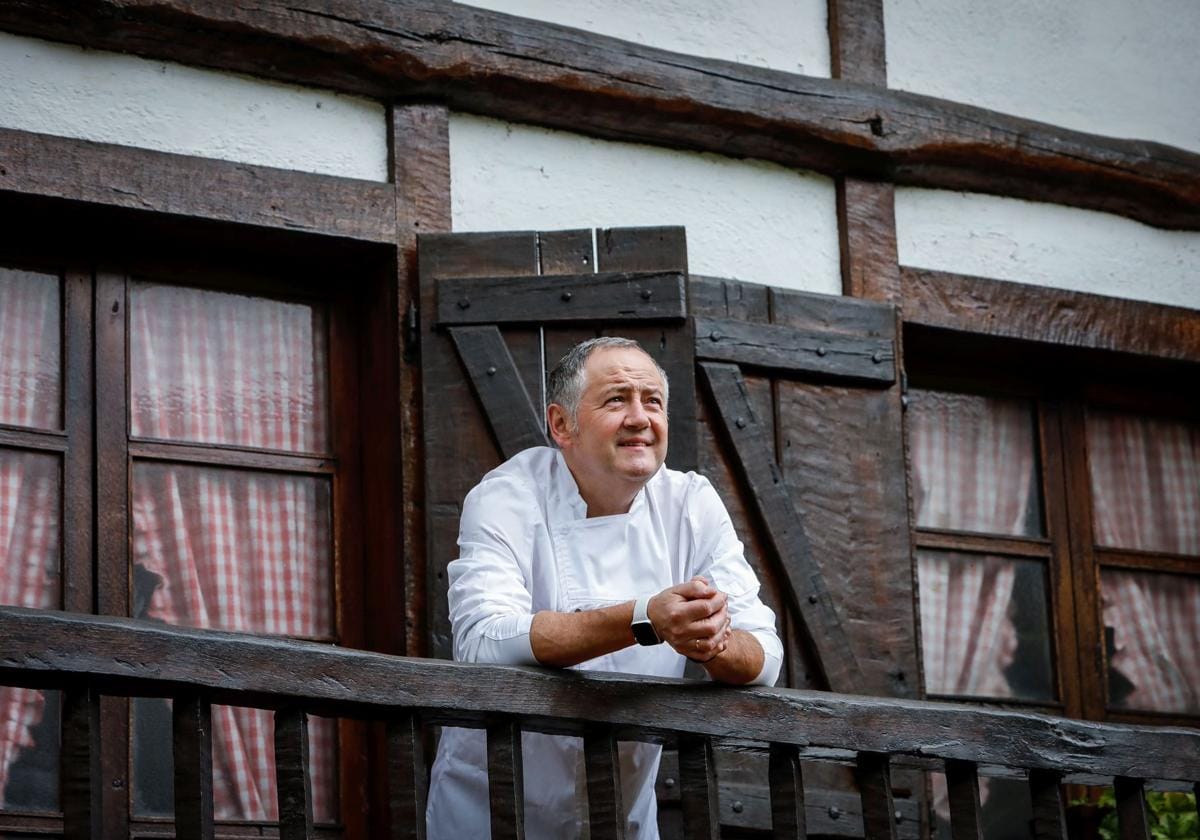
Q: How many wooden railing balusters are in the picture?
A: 12